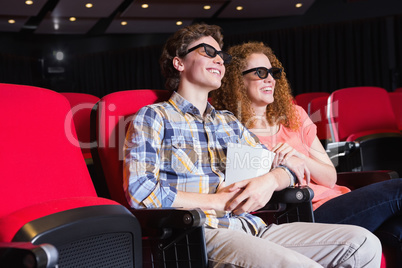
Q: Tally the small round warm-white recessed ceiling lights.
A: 10